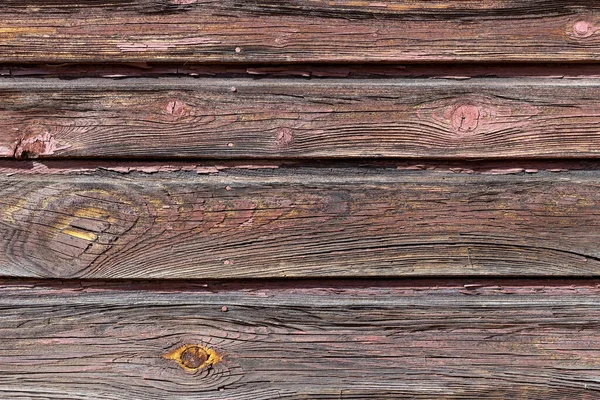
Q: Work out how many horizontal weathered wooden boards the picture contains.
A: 4